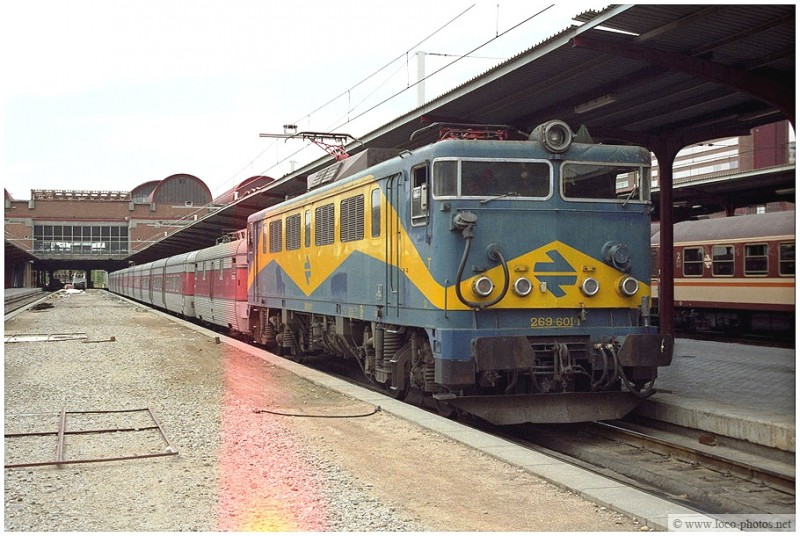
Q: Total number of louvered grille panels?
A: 4